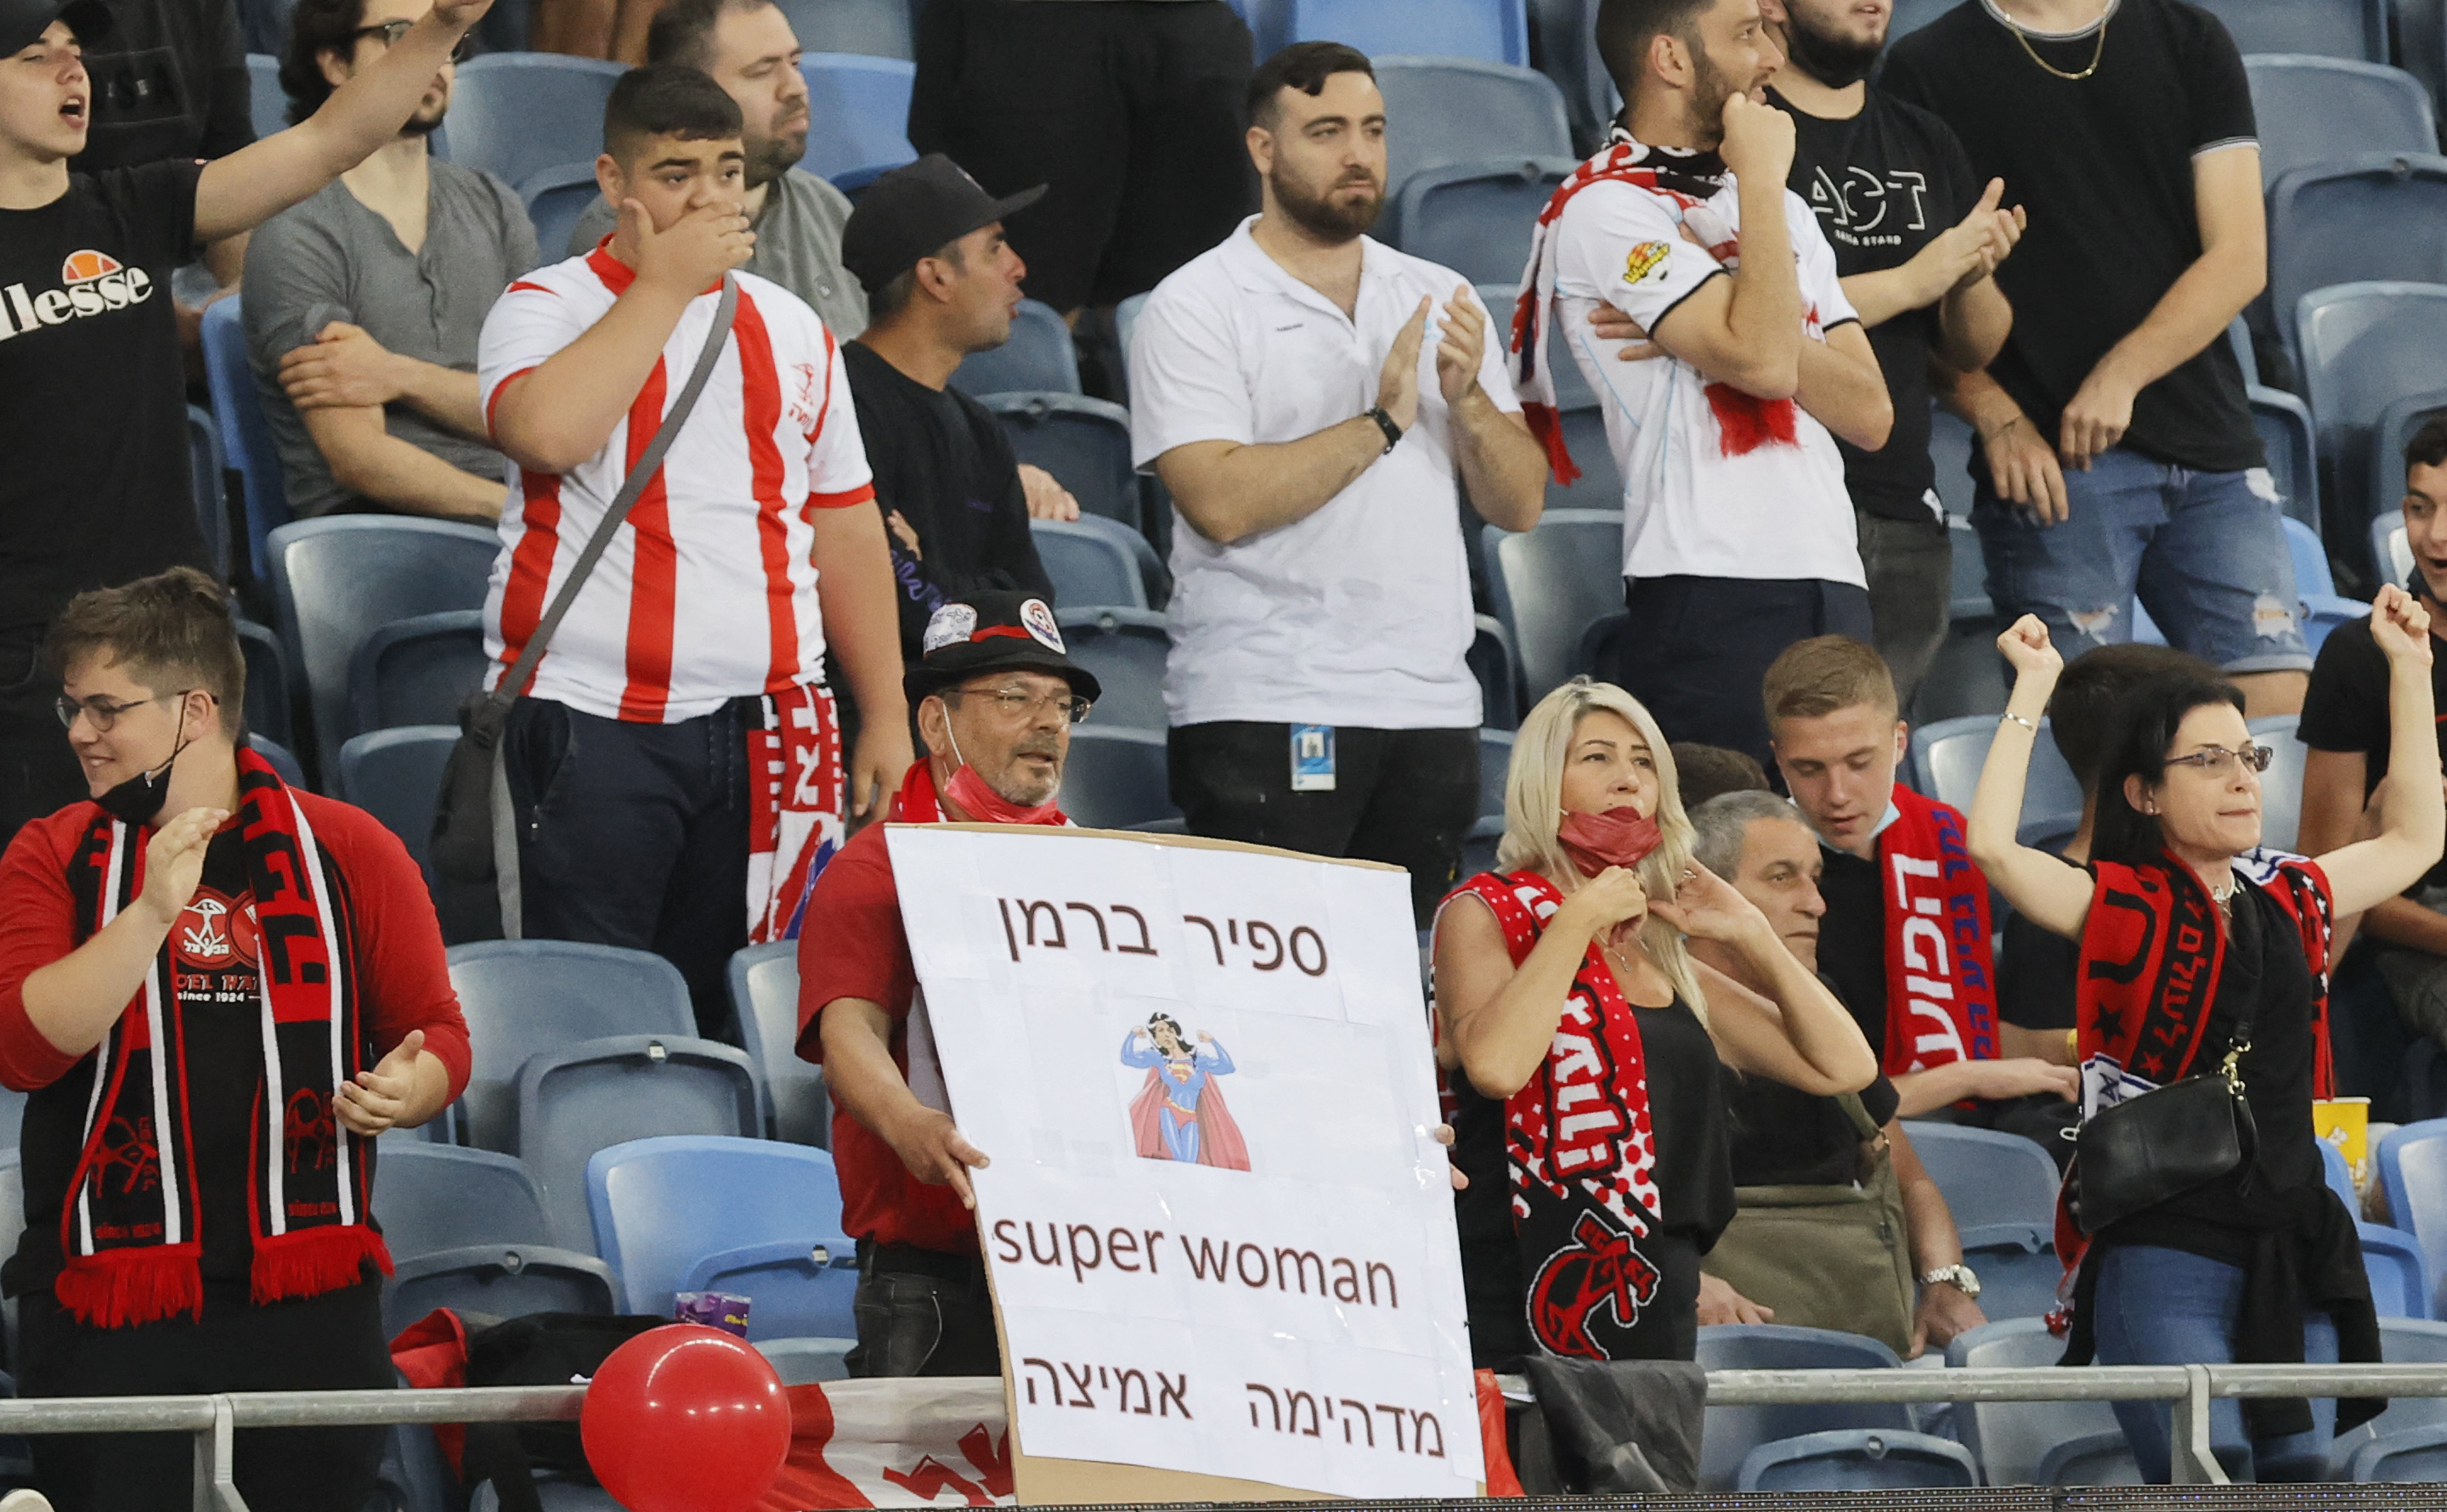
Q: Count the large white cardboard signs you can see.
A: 1